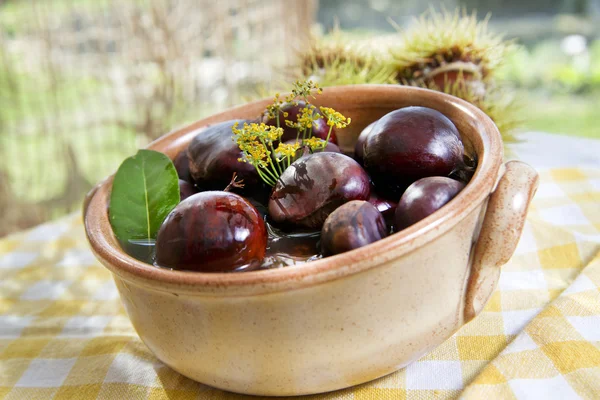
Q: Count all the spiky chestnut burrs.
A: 2